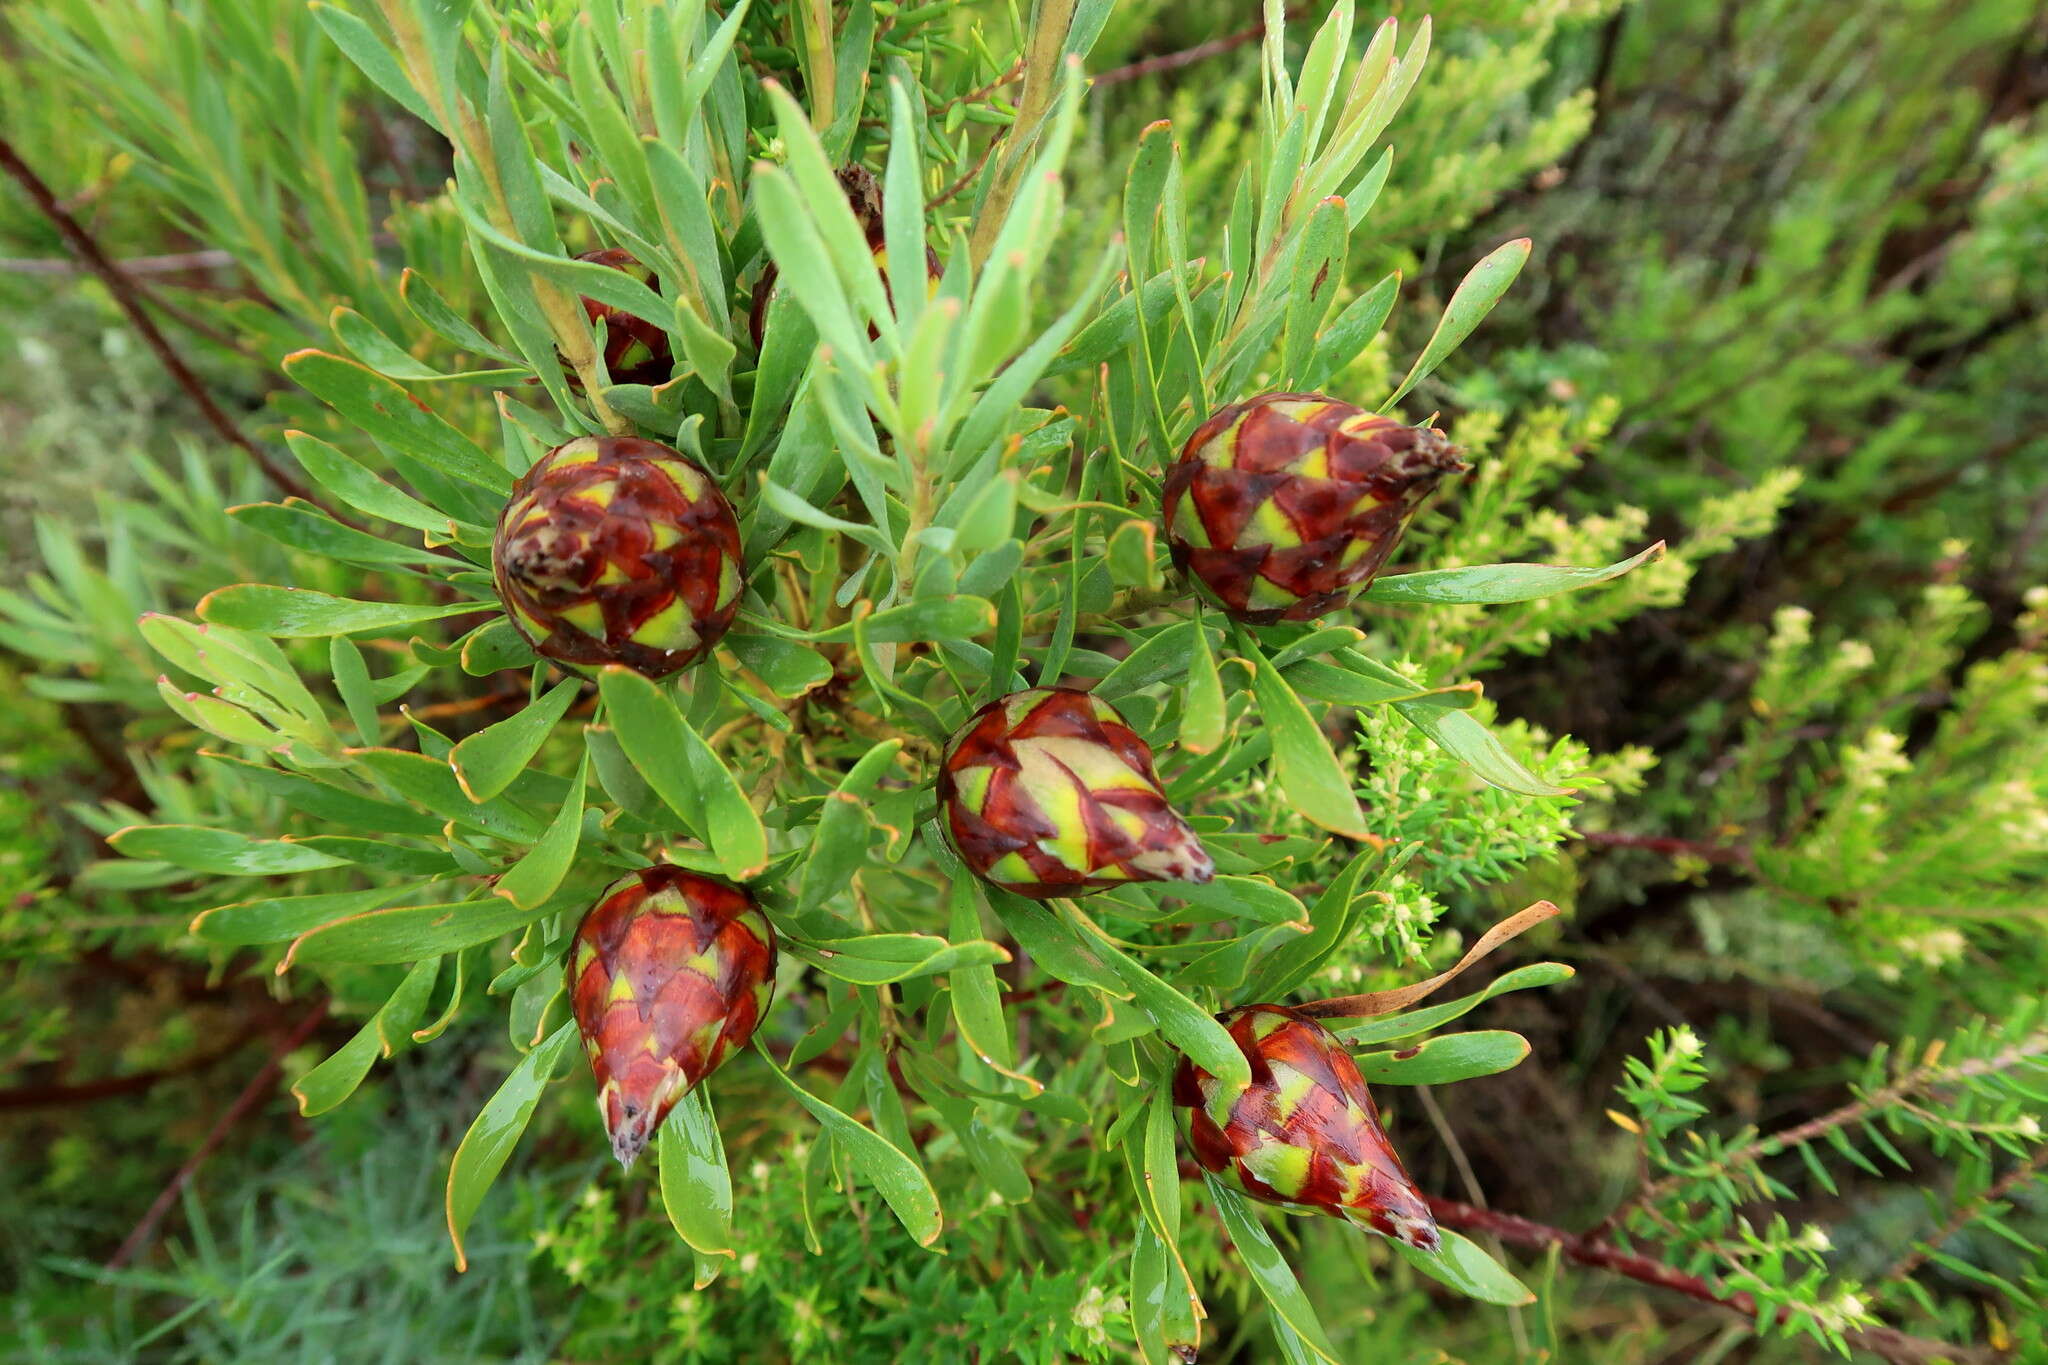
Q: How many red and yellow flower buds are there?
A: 7